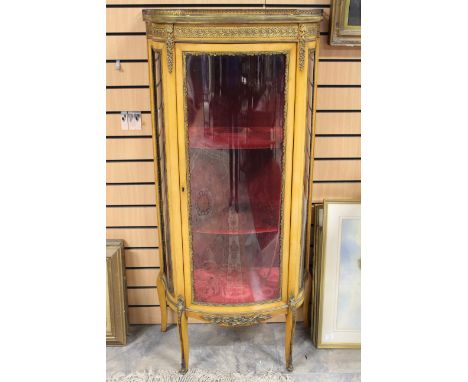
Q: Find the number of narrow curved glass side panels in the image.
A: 2